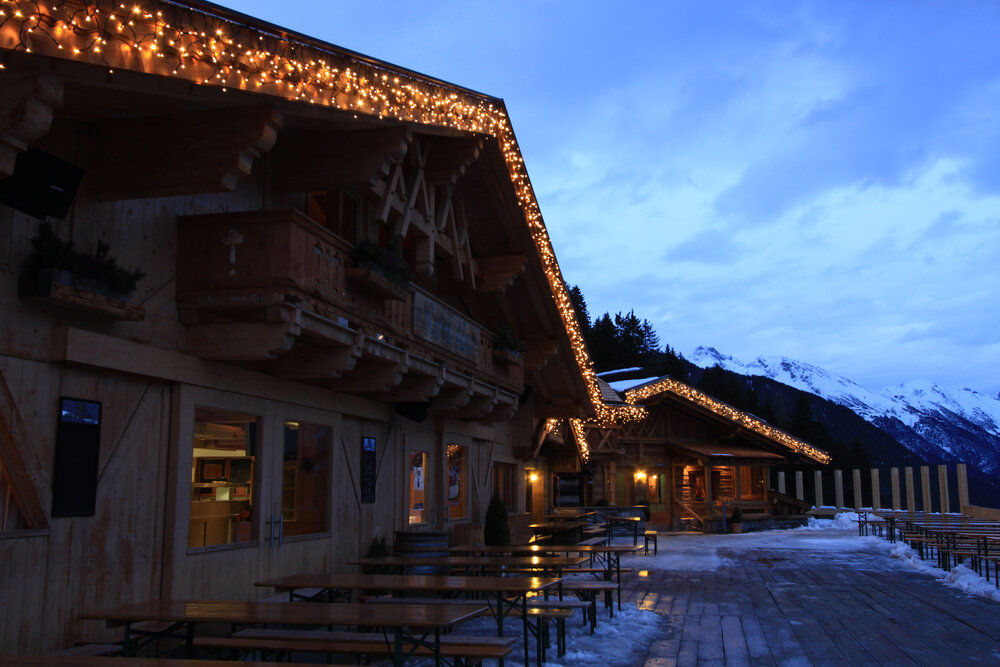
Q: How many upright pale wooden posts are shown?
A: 11